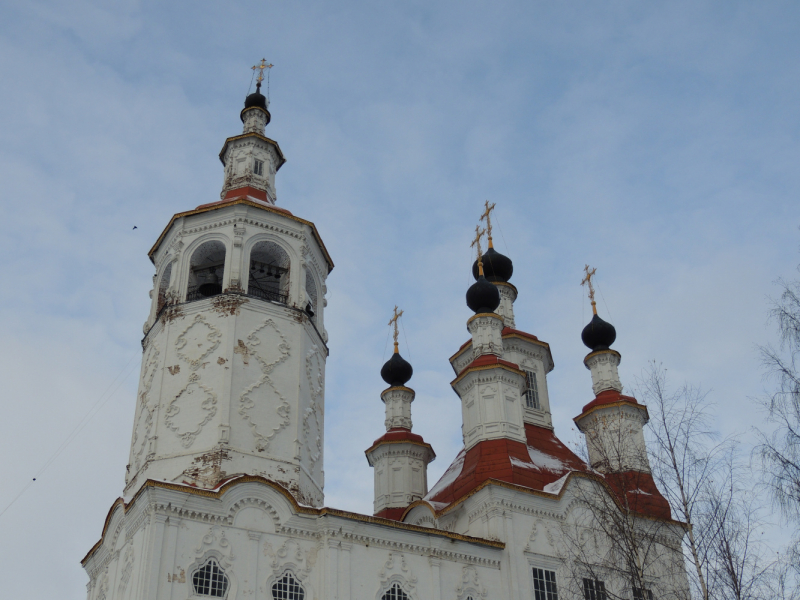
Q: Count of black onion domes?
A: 5